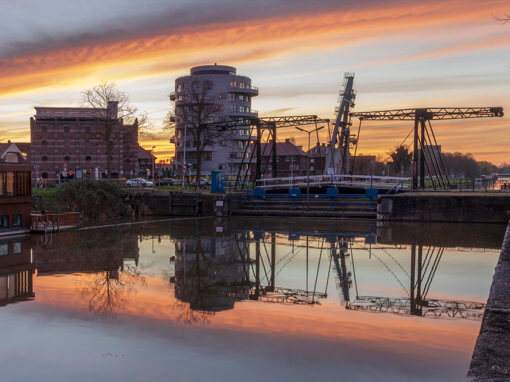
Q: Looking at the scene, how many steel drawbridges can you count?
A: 2